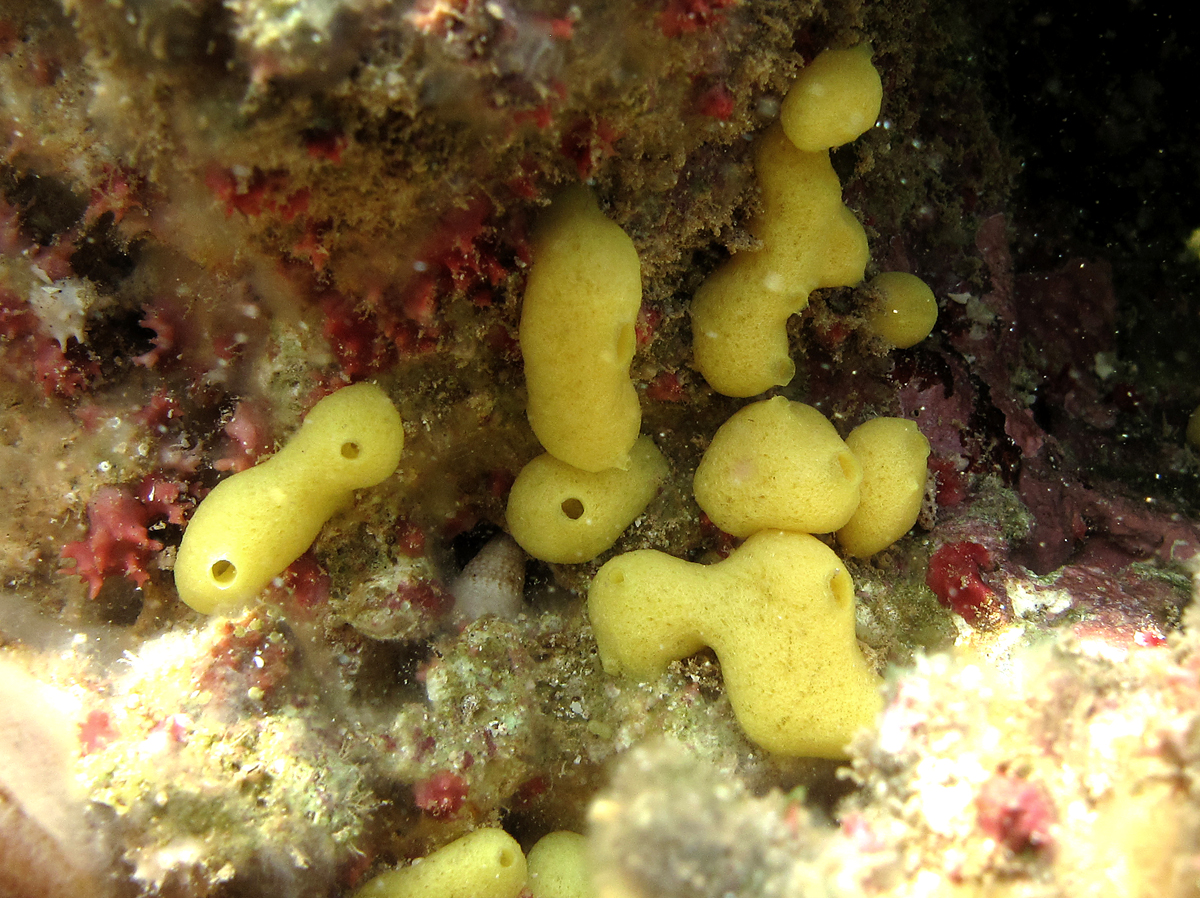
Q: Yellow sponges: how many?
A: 11